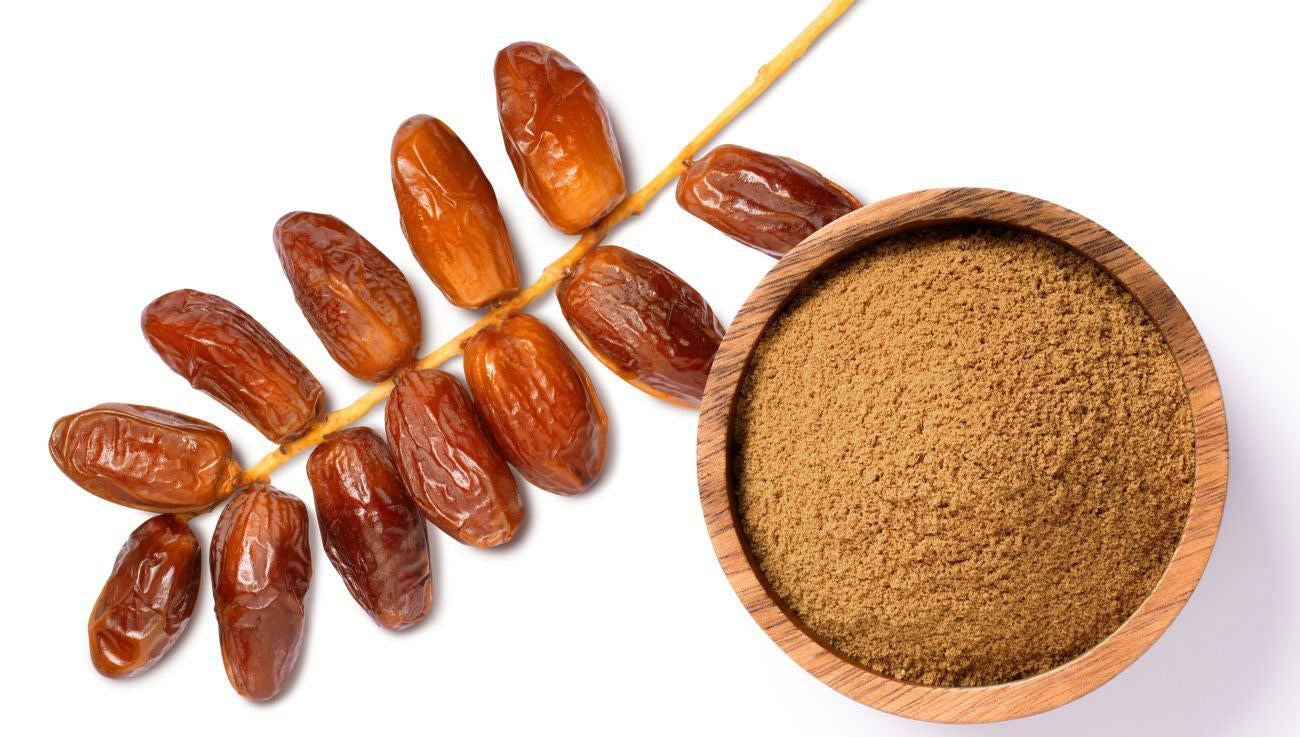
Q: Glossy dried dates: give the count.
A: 12